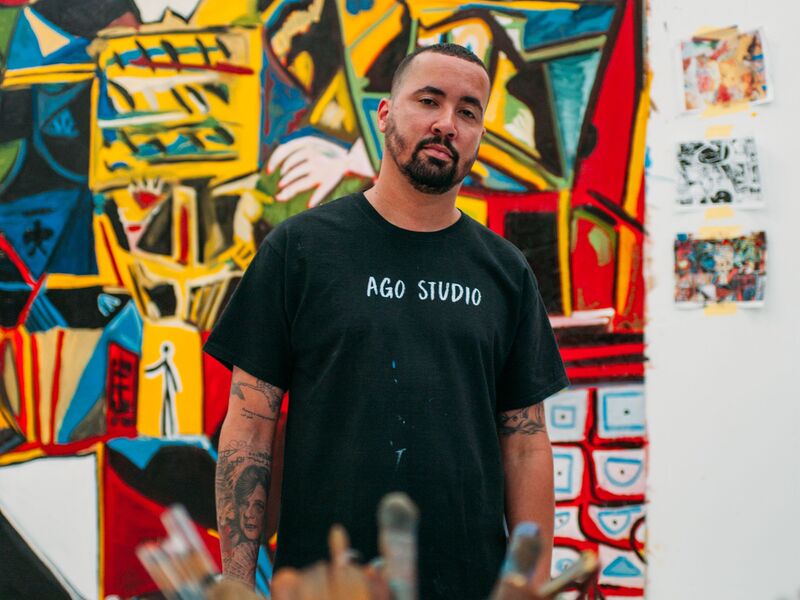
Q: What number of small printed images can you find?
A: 3